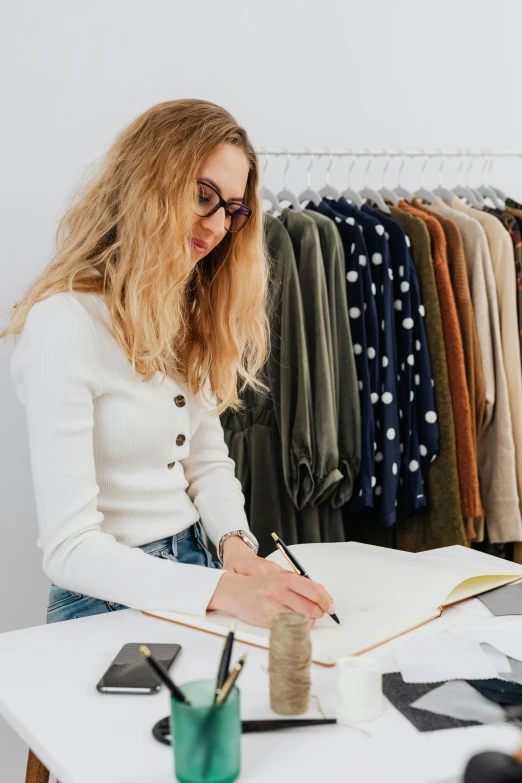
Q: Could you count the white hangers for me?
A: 14